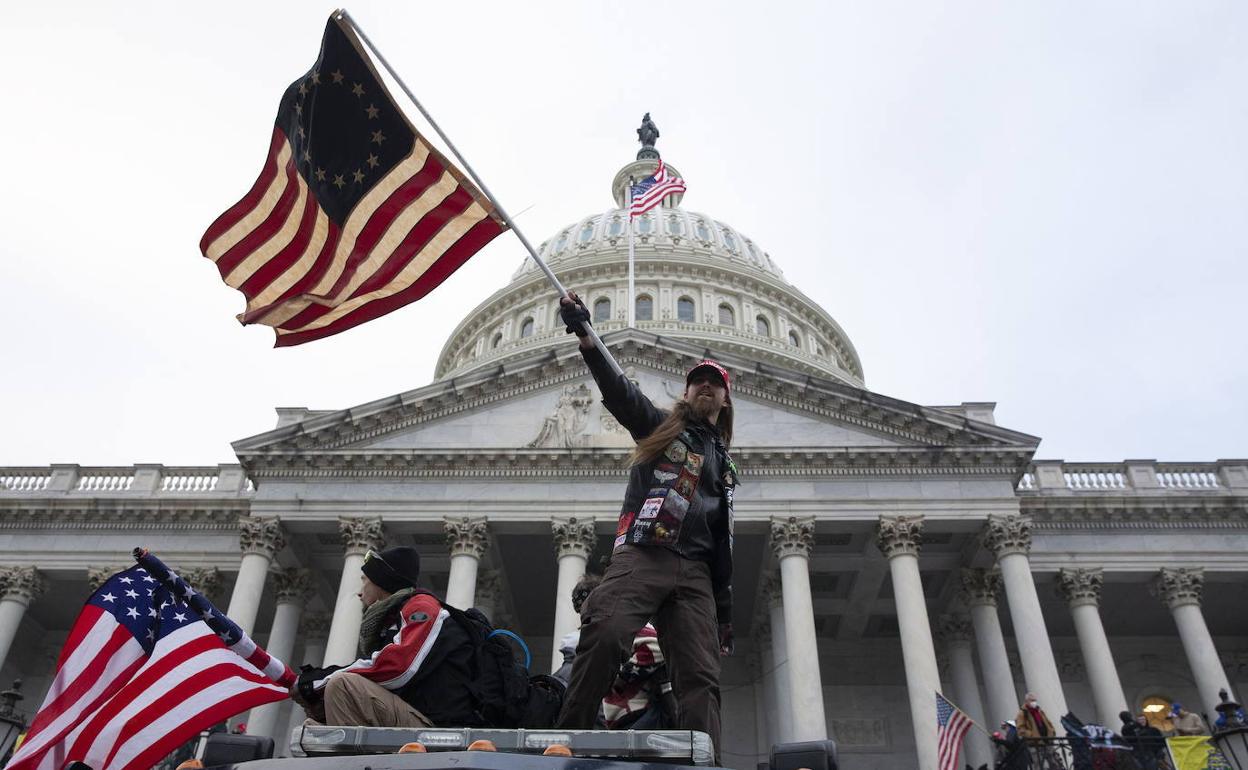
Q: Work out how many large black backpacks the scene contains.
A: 1